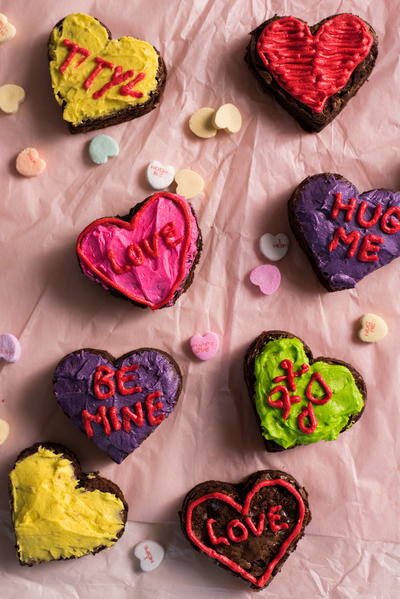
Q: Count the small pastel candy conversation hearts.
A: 15